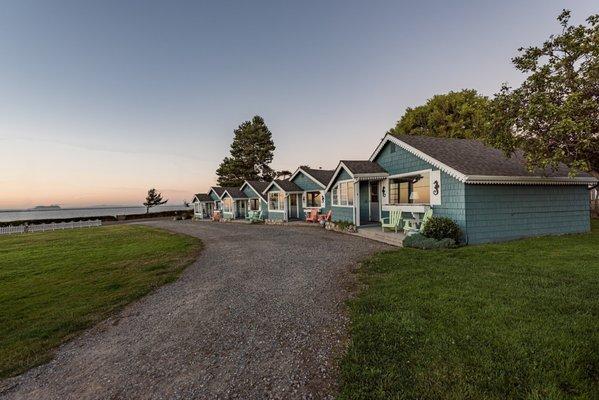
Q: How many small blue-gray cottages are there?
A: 4